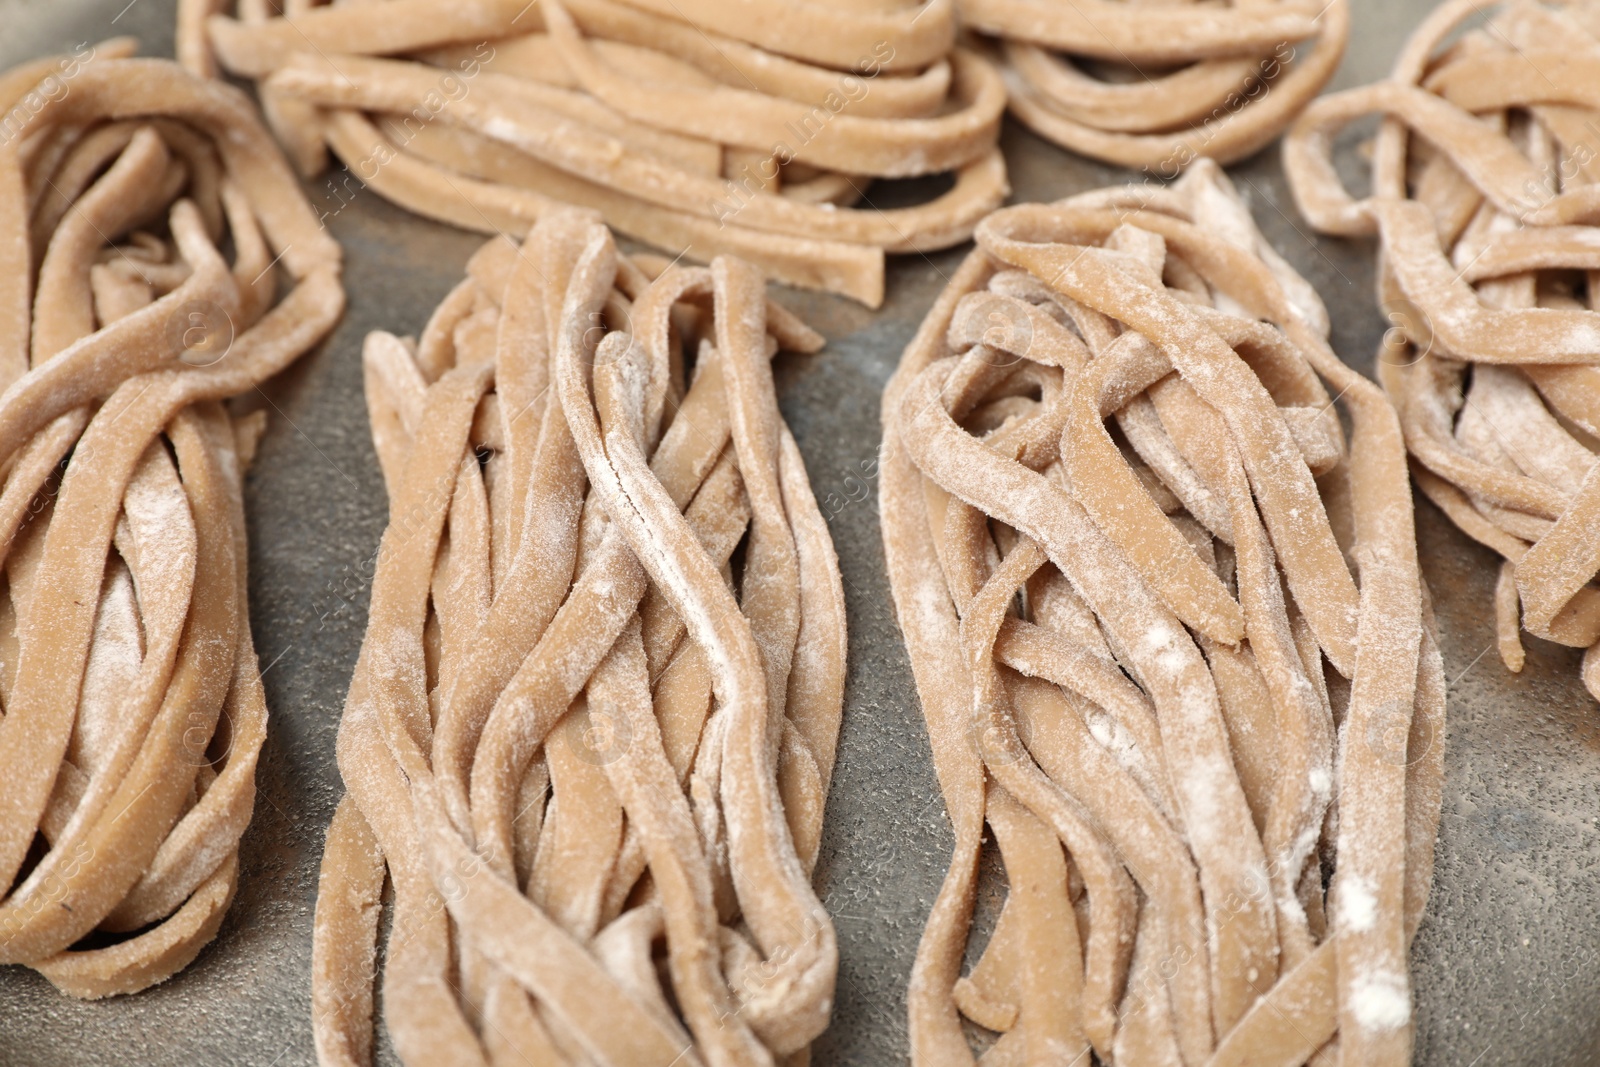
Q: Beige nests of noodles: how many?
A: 6